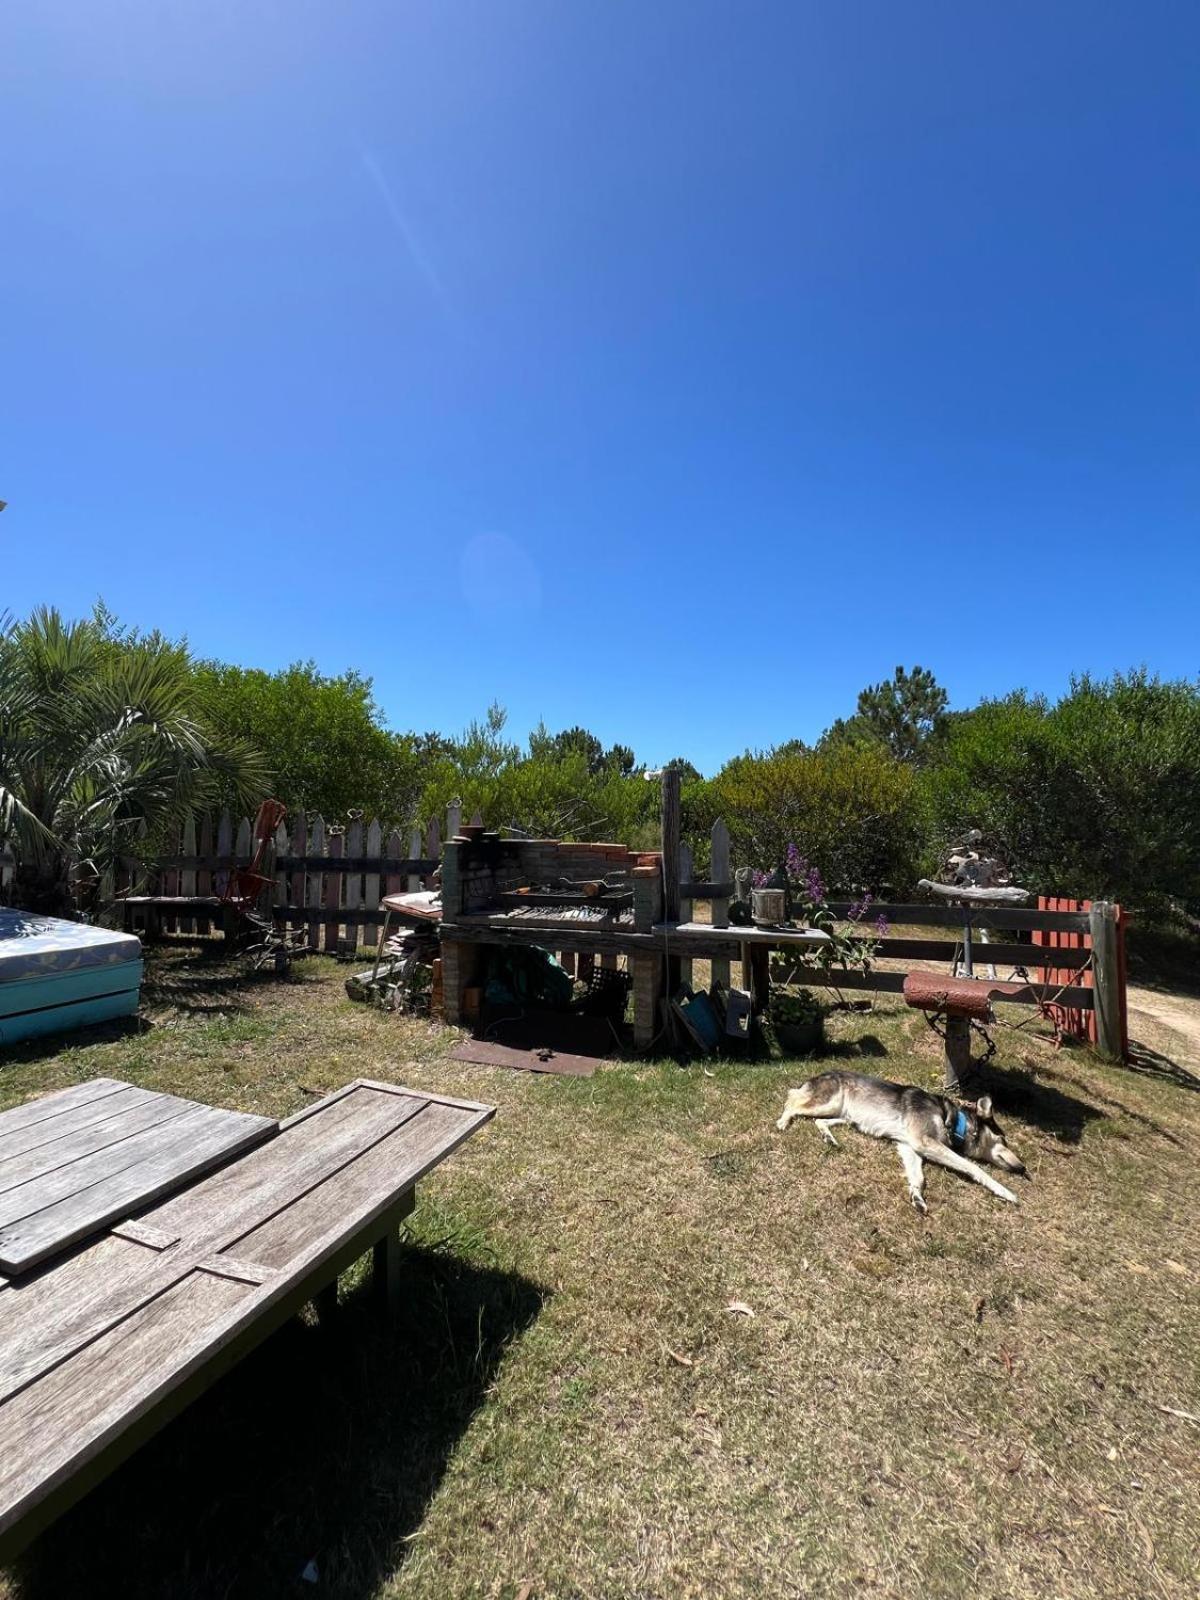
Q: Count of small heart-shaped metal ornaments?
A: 3